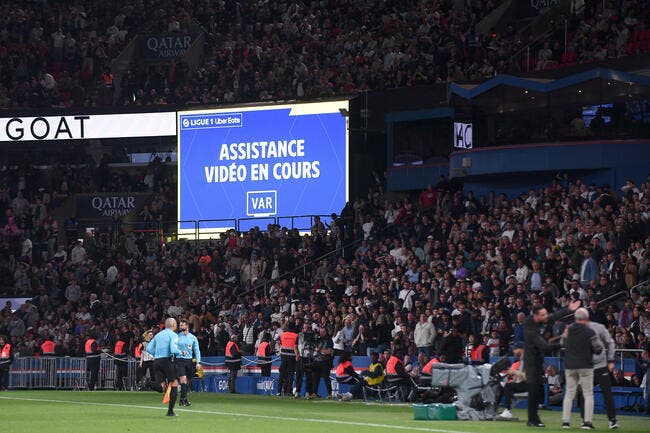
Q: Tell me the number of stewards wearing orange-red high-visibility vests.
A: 13